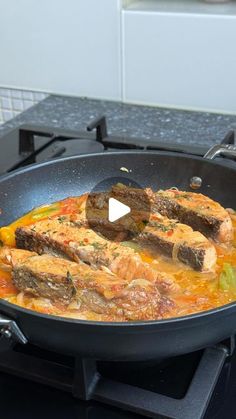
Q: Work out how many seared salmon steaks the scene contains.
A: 4